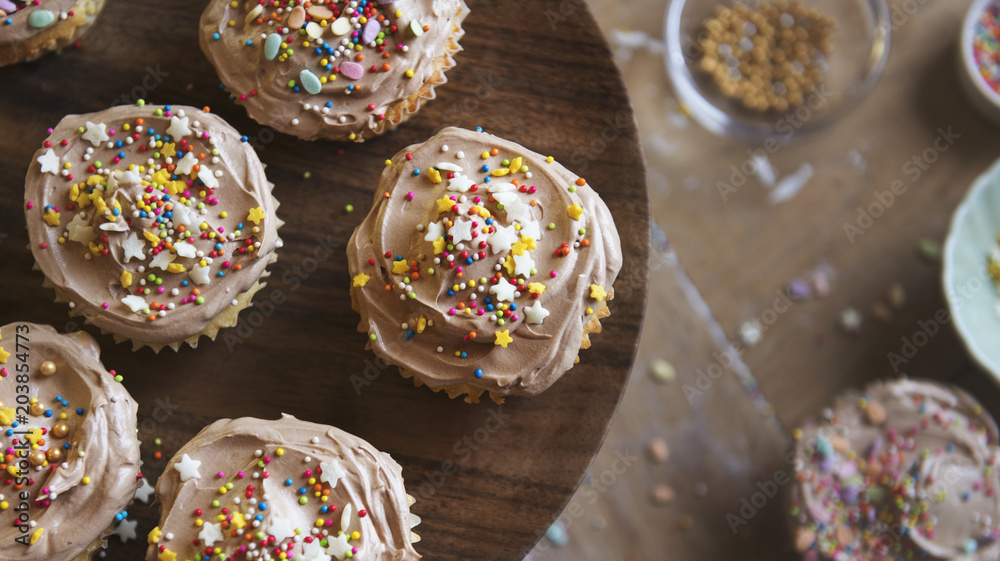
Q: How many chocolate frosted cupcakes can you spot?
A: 7